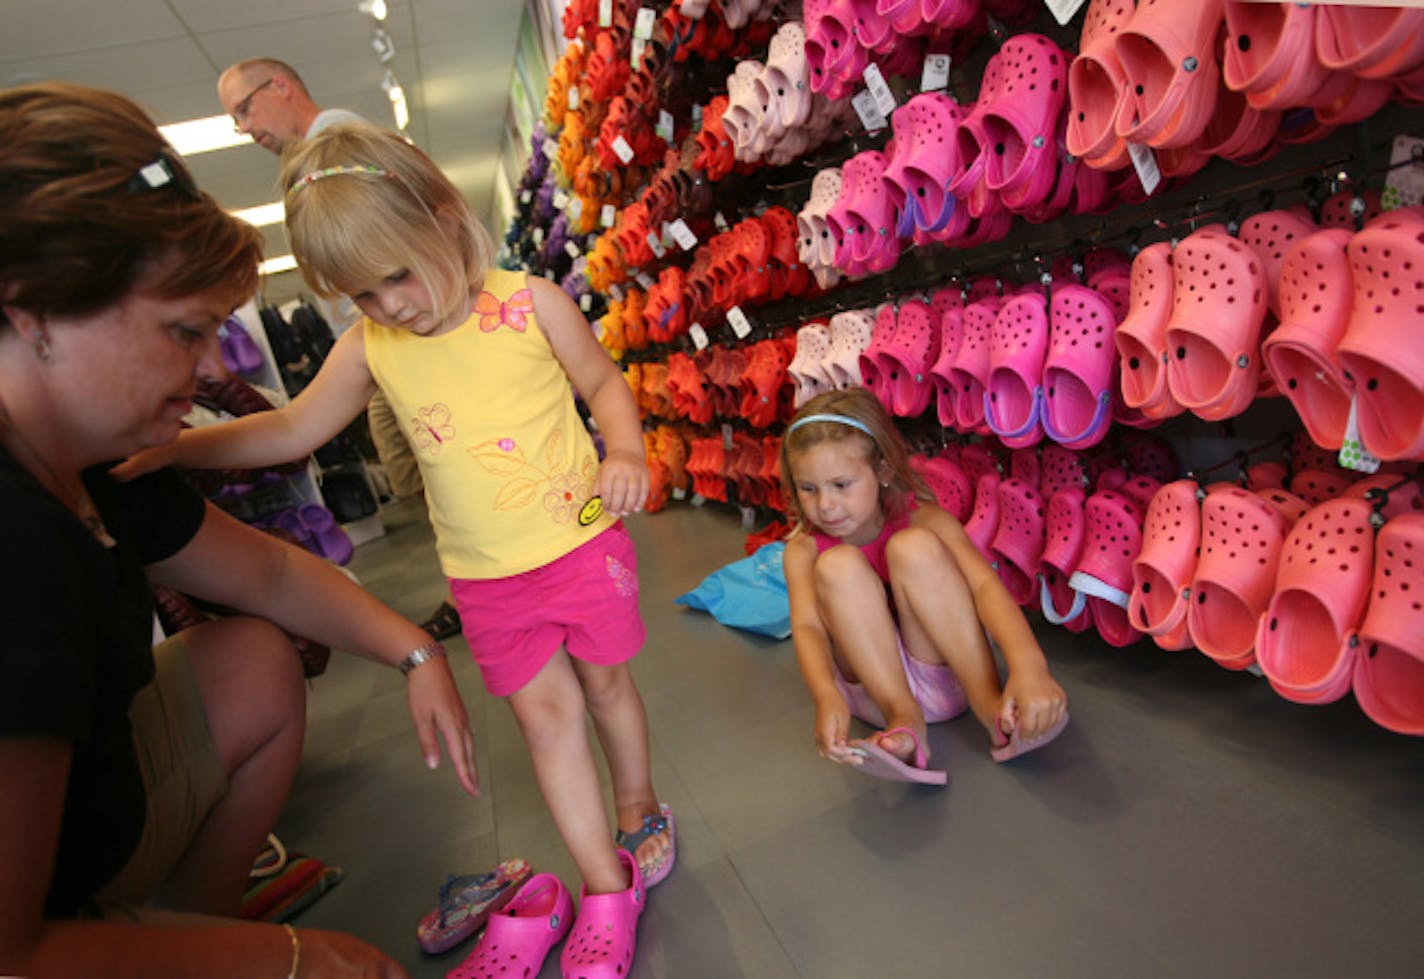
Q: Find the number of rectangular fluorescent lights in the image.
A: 3